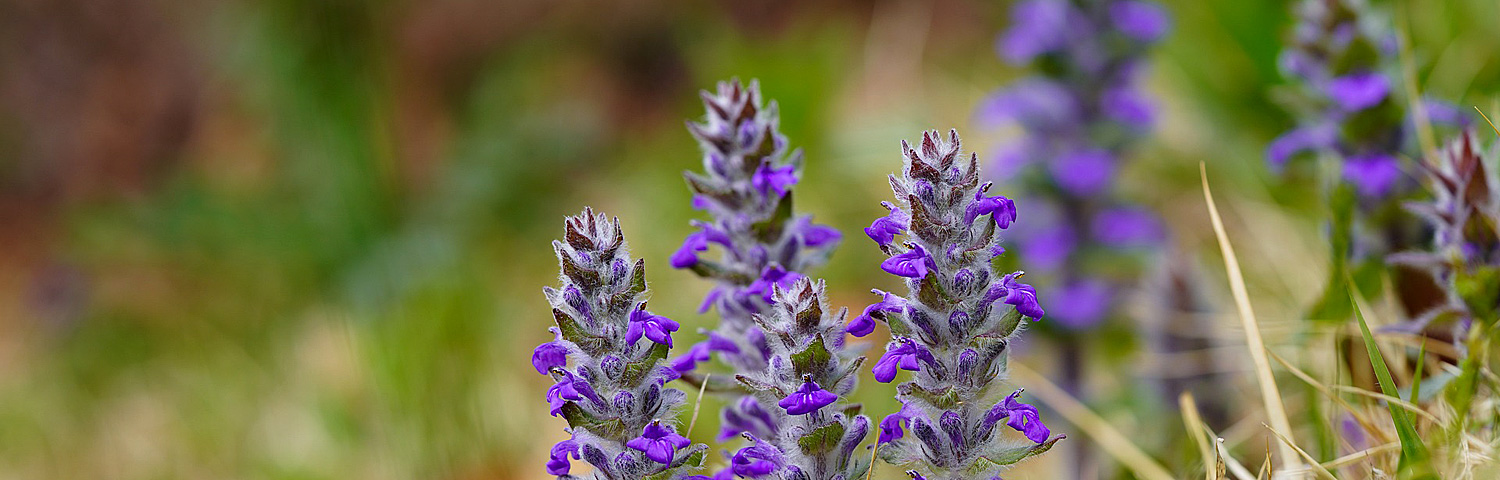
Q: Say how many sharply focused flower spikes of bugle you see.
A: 3